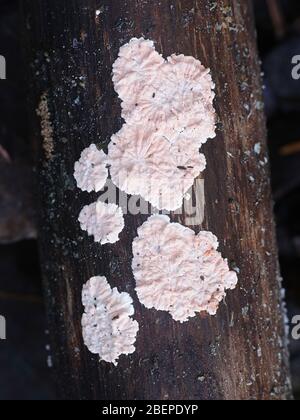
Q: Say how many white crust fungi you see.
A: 5